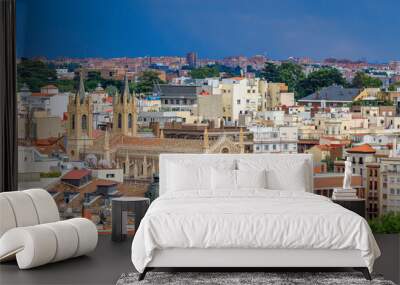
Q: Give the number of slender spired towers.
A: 2